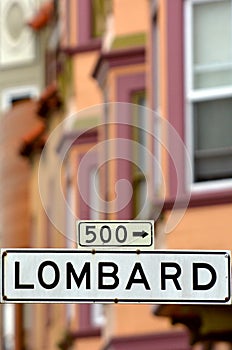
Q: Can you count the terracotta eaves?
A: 3